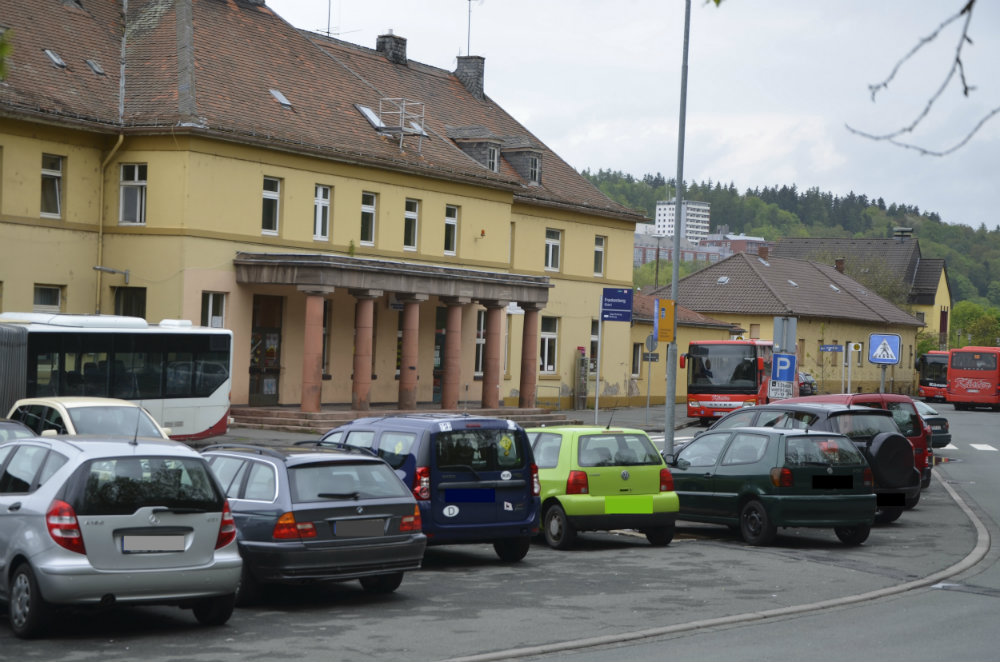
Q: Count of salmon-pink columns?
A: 6